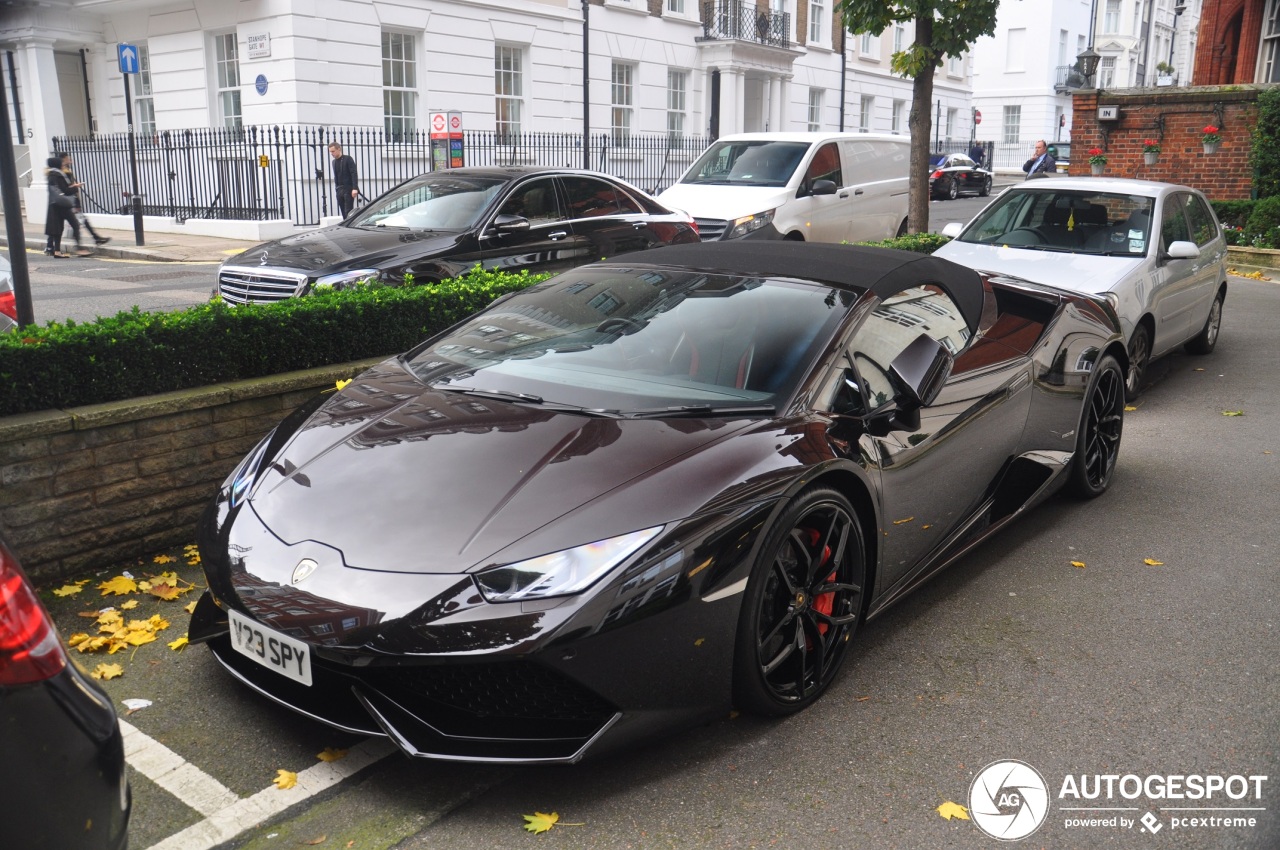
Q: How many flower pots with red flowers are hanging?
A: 3